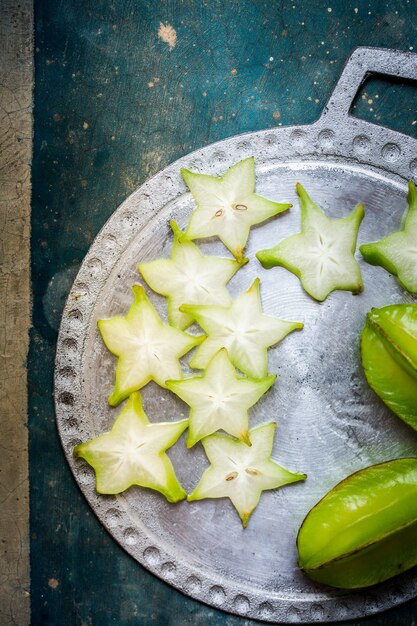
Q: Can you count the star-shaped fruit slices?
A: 9